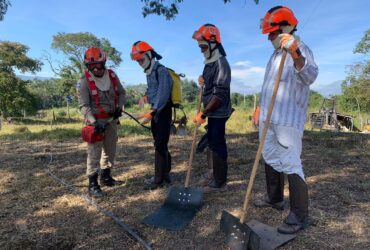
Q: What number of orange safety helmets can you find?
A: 4